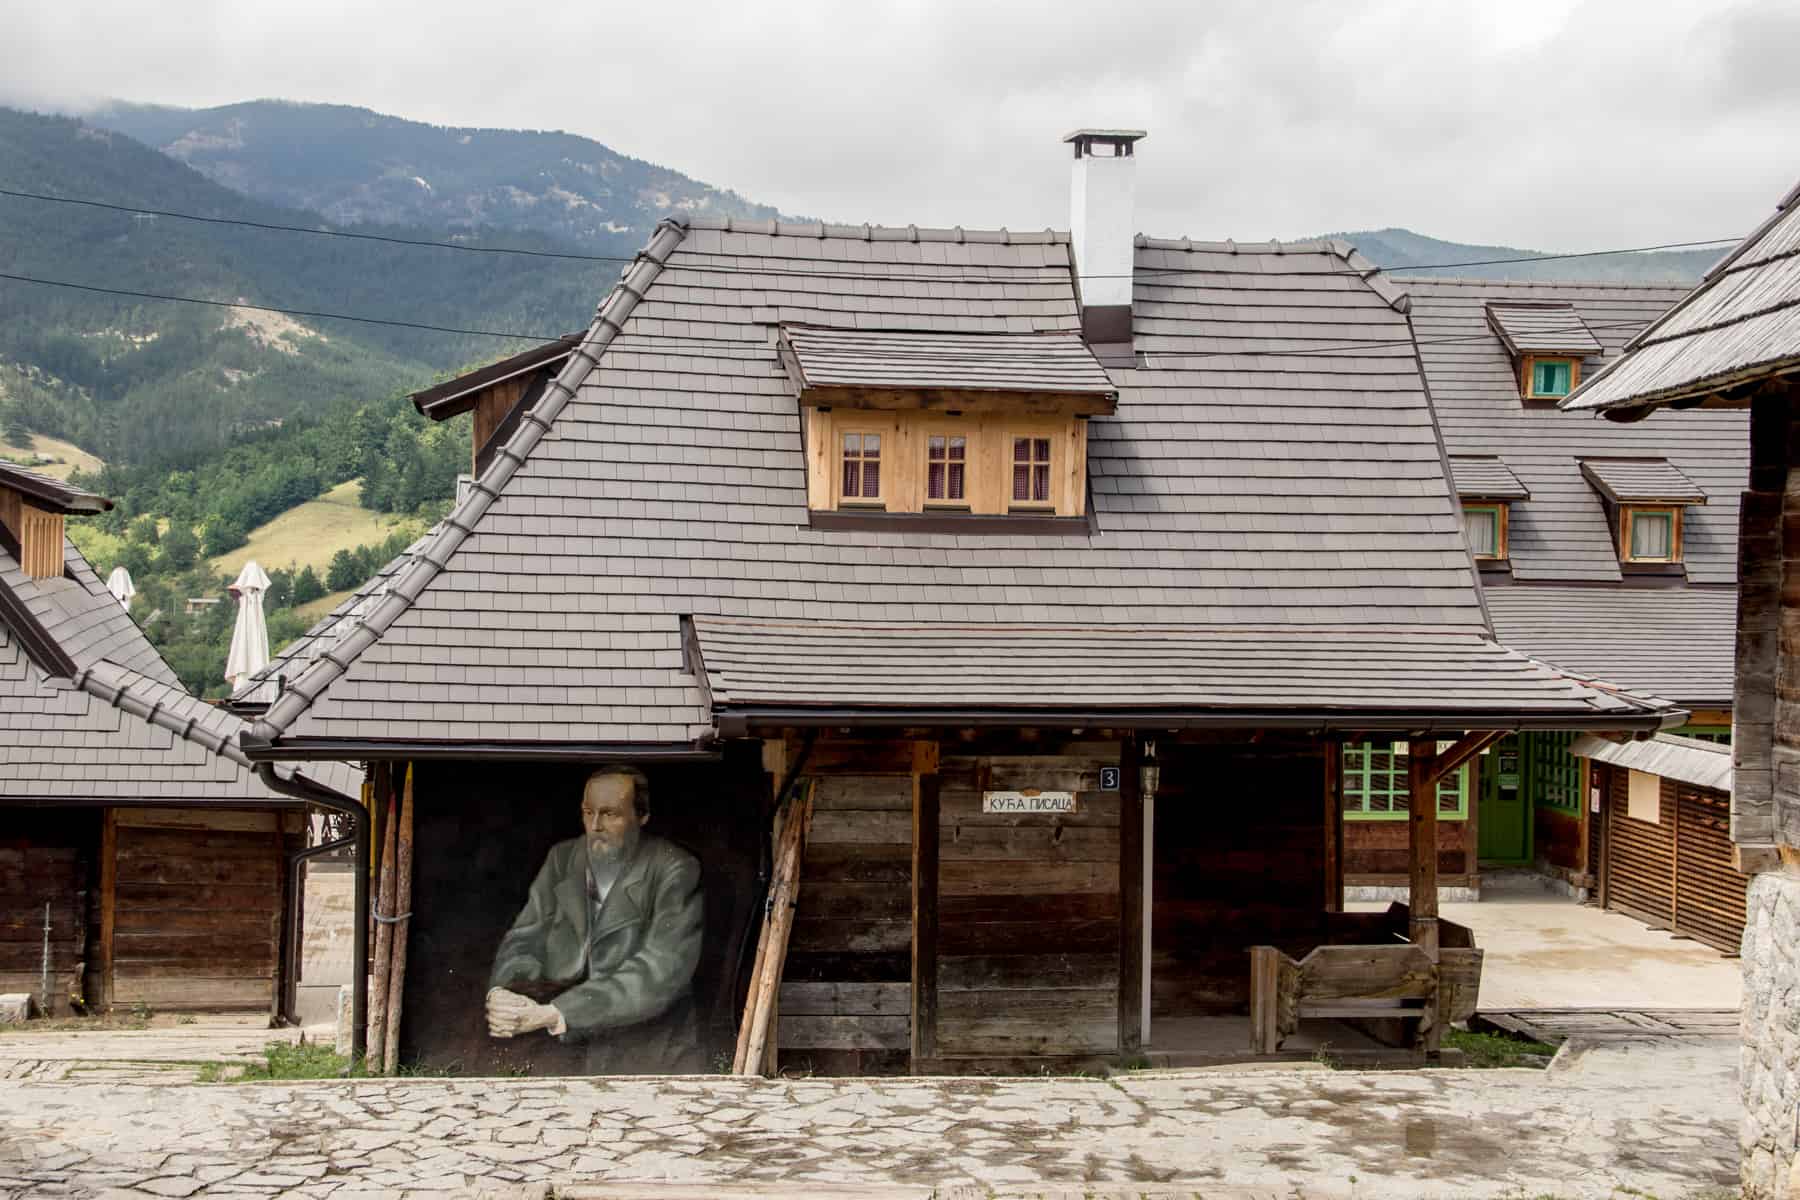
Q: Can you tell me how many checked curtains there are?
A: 3